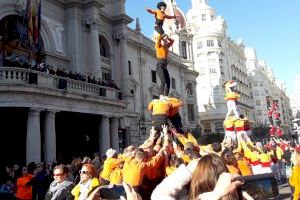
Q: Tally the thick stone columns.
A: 4